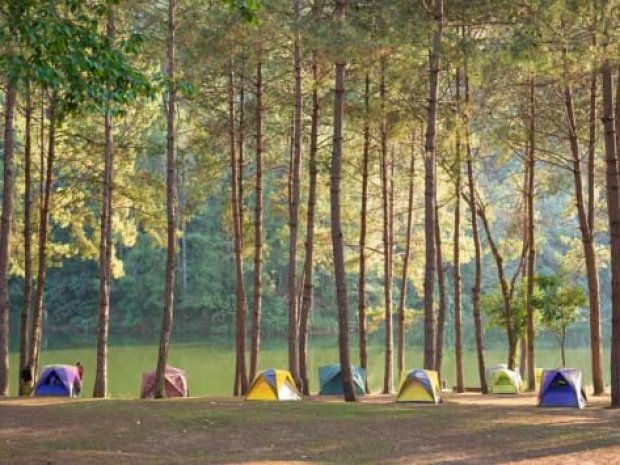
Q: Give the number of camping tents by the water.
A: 7